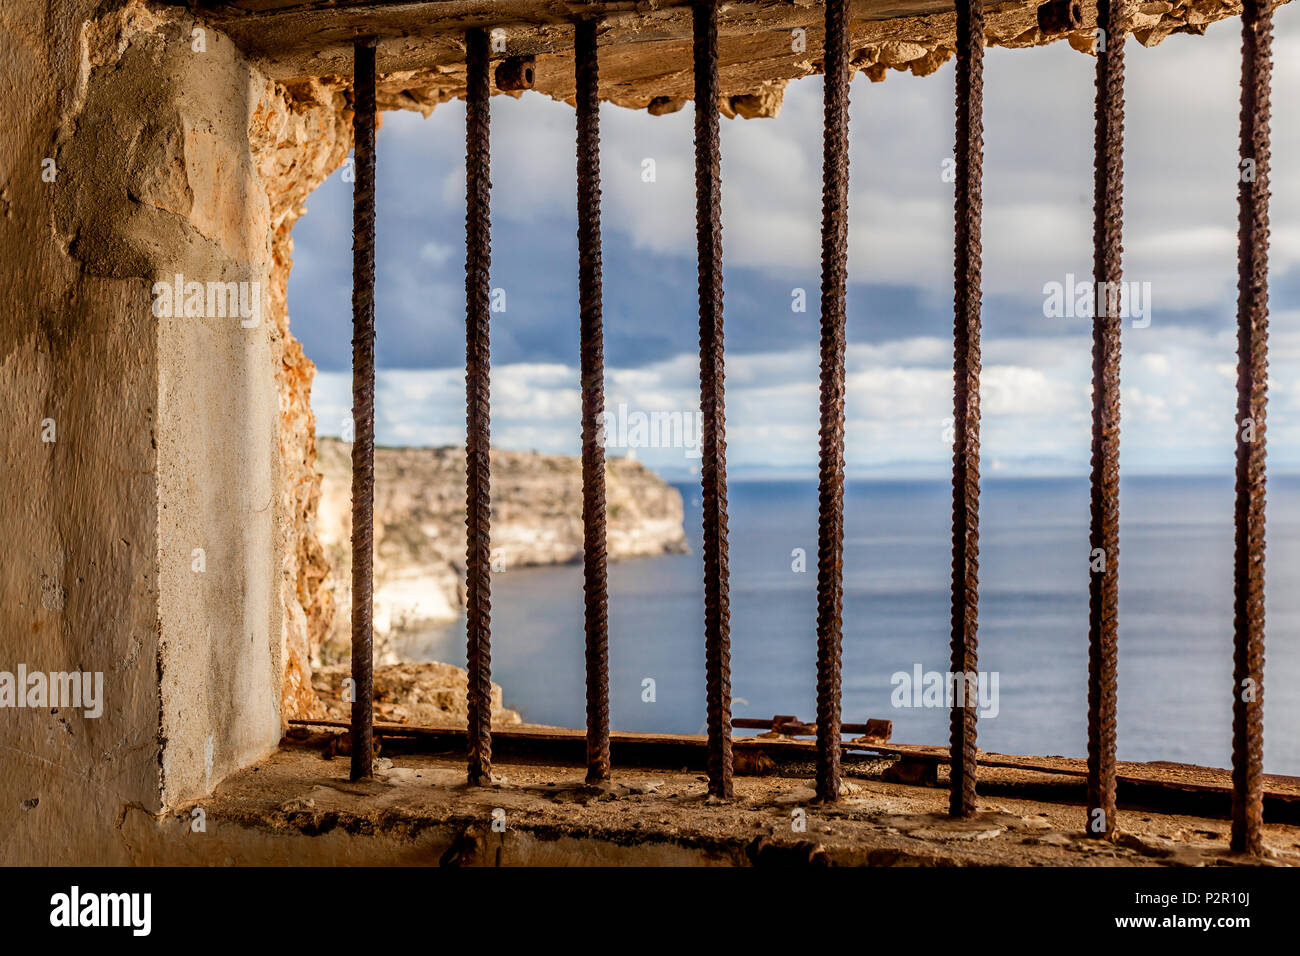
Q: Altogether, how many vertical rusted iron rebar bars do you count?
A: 8